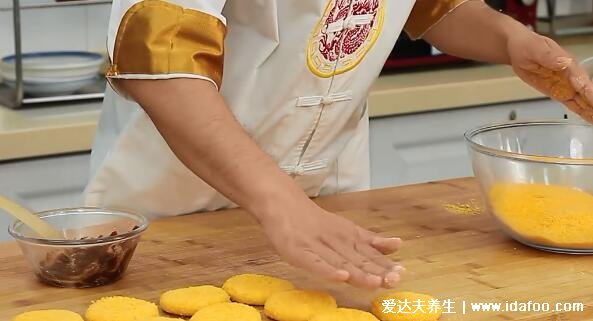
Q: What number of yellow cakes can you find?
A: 9